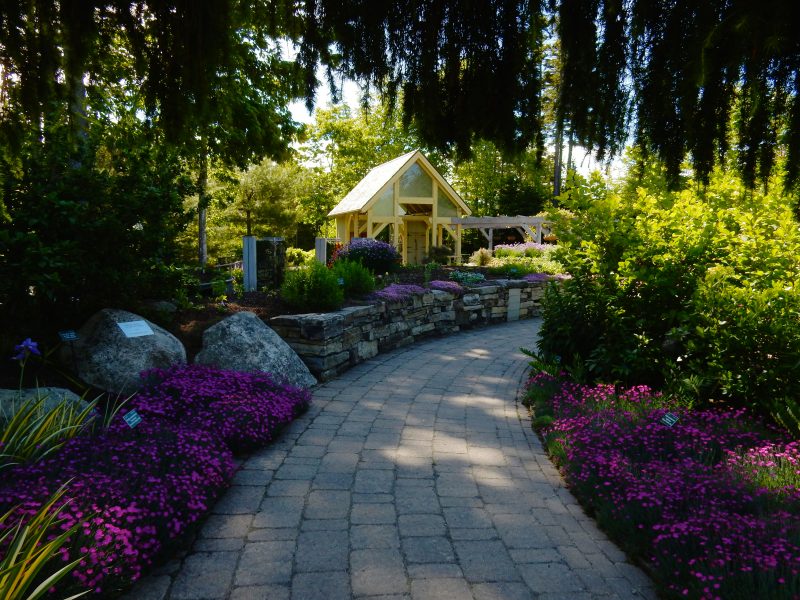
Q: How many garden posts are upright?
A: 2